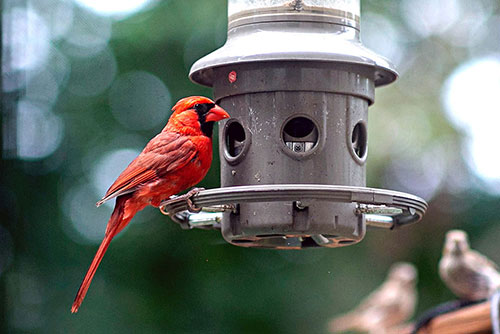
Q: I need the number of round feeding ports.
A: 3